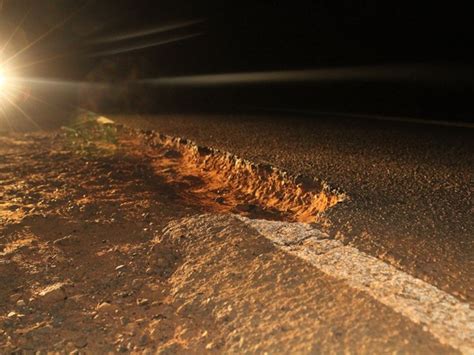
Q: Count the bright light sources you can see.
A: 1